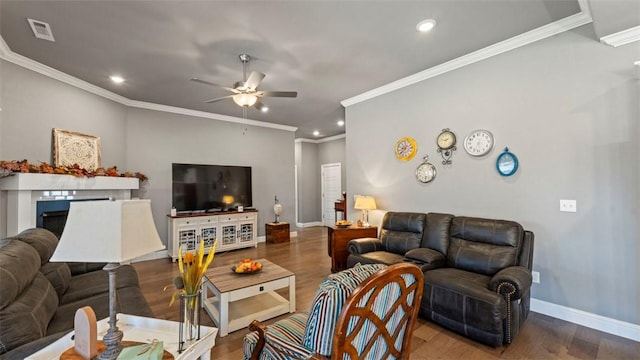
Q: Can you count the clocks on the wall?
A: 5